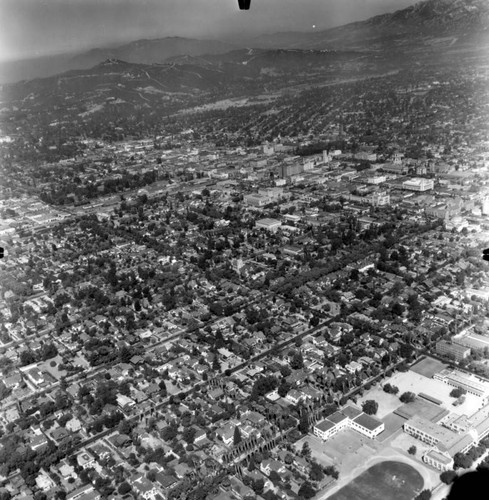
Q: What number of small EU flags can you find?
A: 0